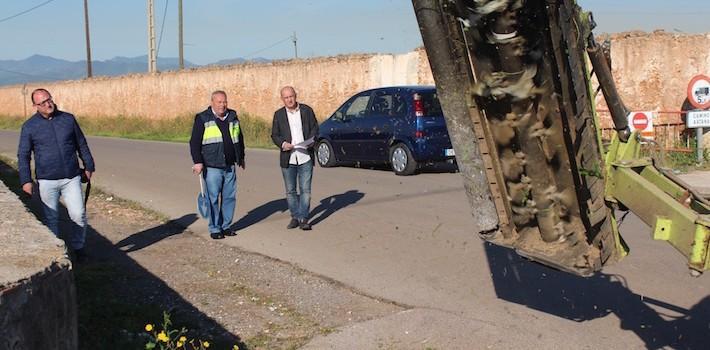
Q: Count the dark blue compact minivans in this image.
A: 1